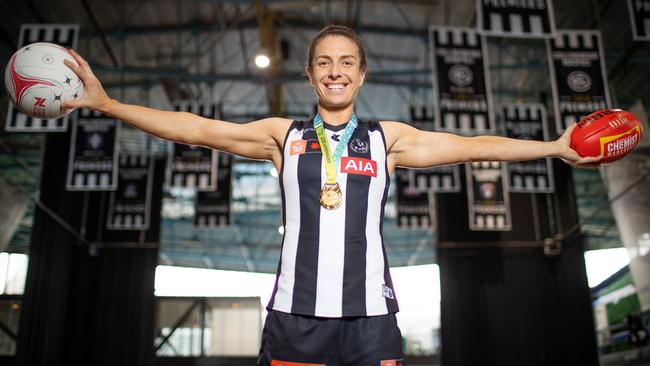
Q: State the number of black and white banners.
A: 13